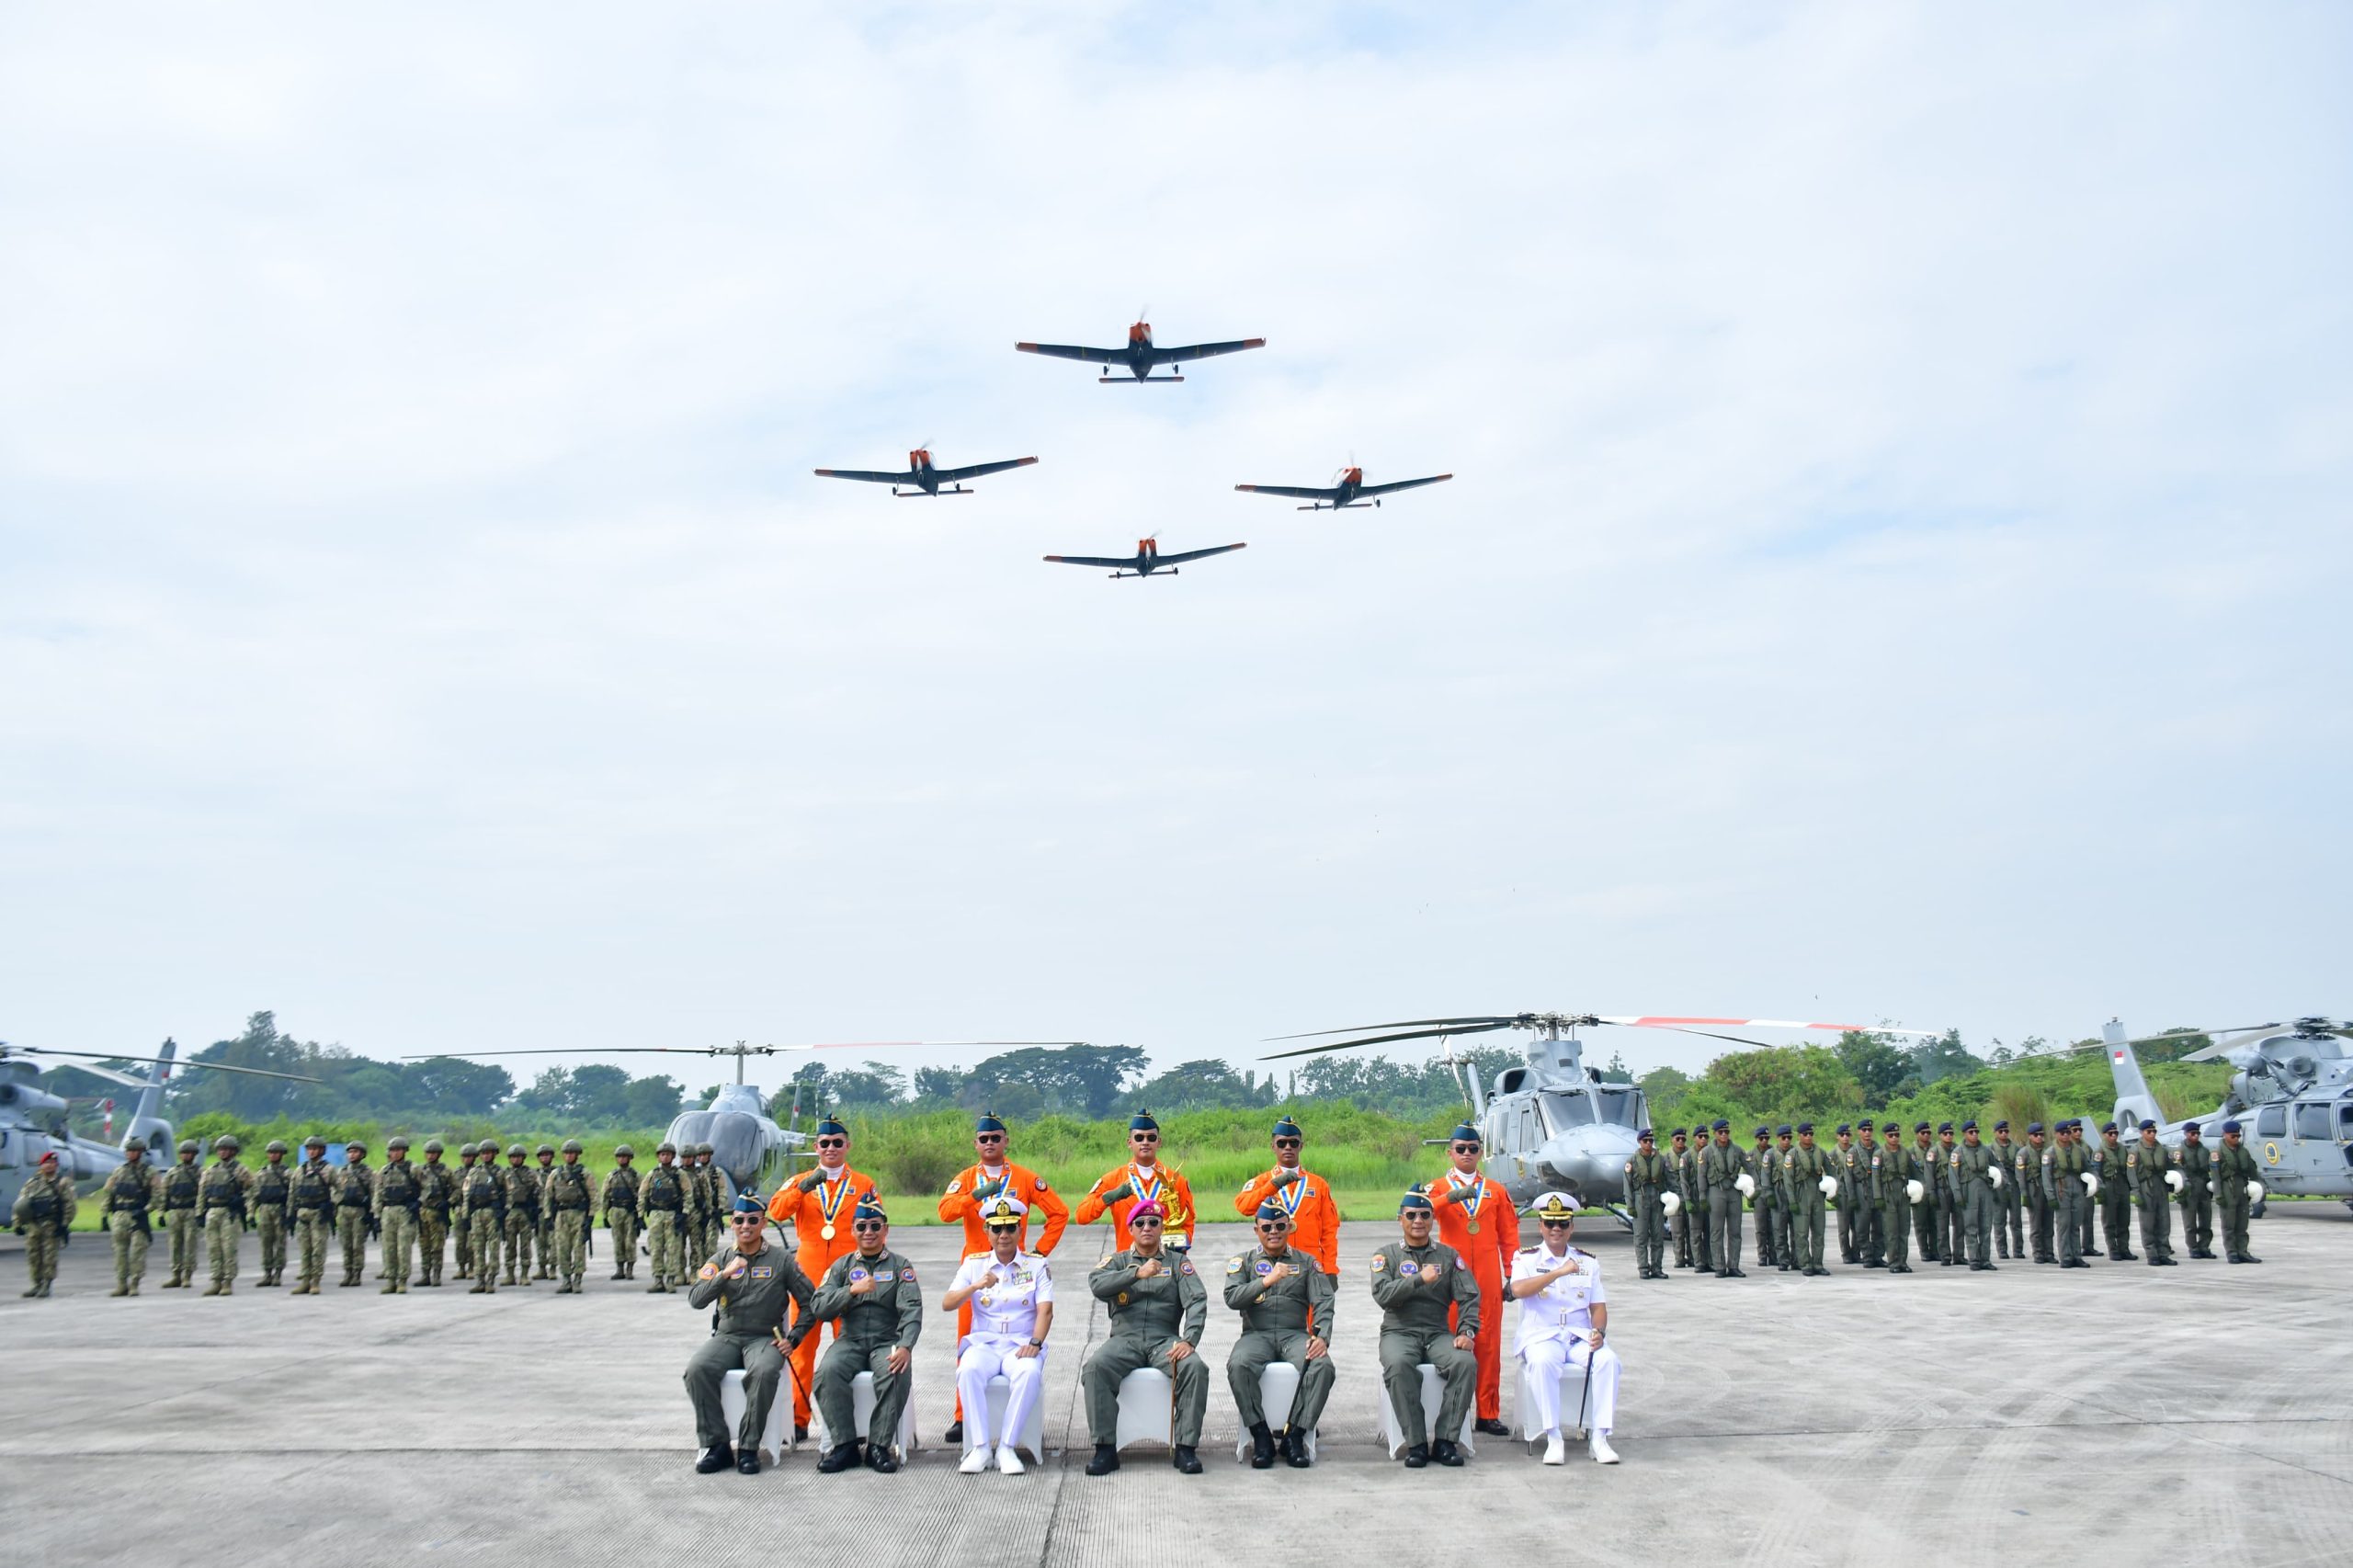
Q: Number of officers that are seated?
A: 7